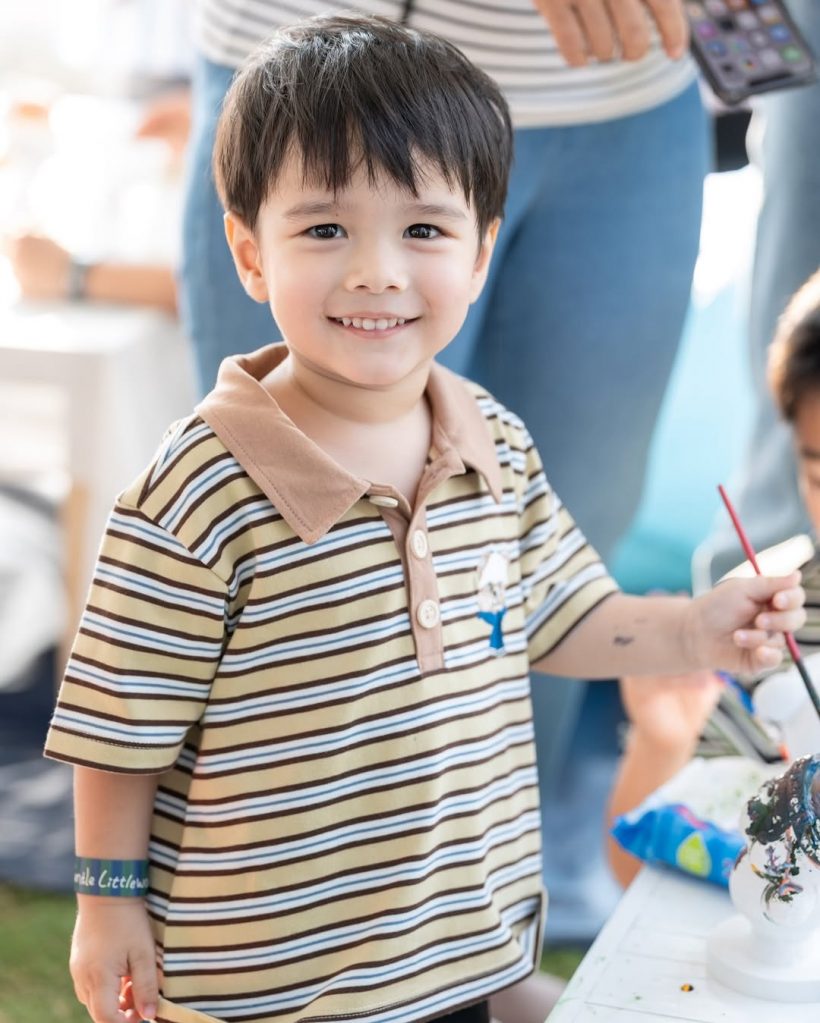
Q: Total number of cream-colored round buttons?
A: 3